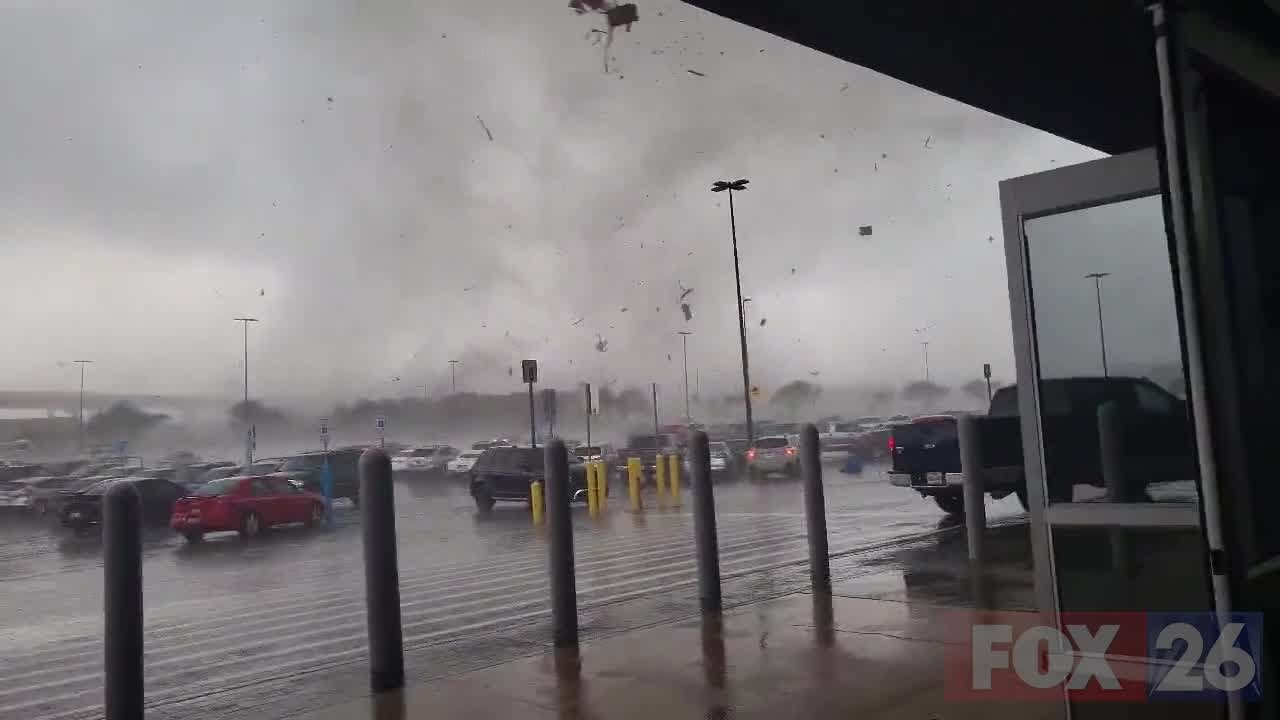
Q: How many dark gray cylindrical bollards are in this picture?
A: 7